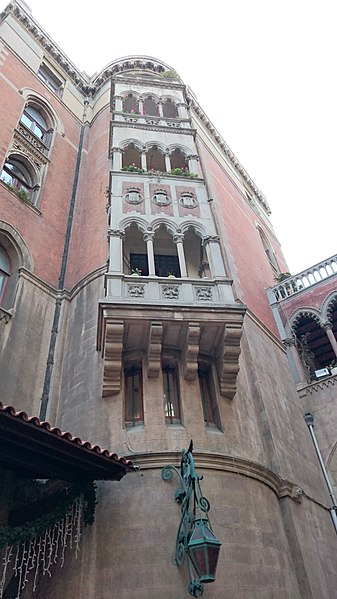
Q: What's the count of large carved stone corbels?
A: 4